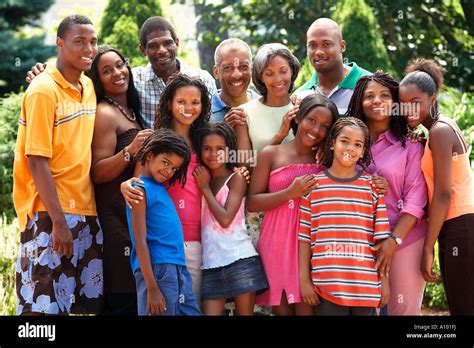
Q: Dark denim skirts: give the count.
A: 1